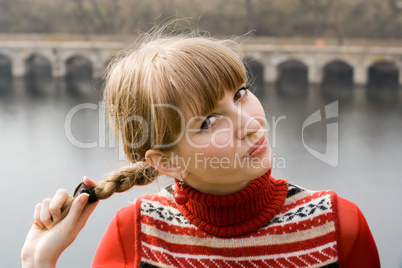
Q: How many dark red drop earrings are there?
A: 1